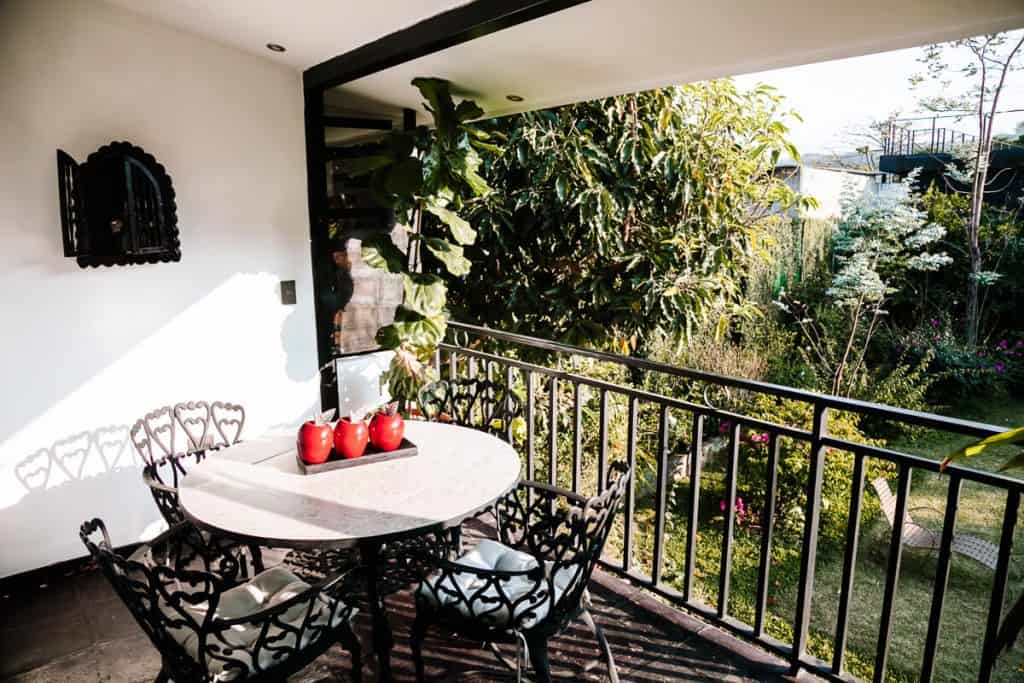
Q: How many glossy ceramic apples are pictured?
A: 3